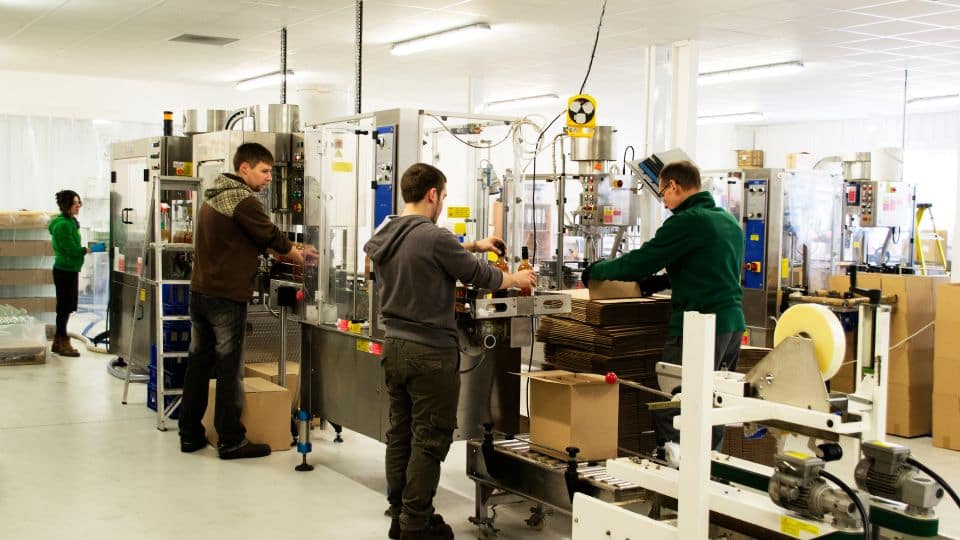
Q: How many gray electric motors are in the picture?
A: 2